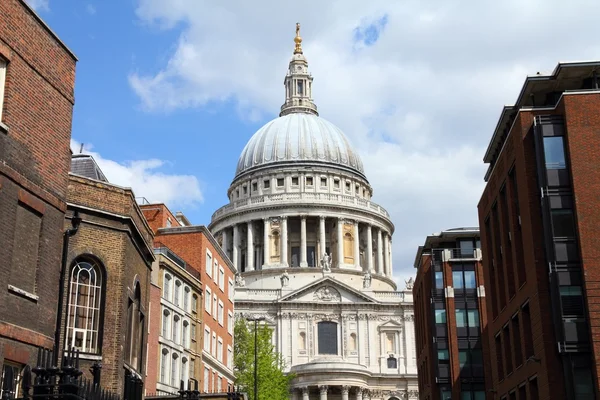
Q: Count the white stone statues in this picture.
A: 5